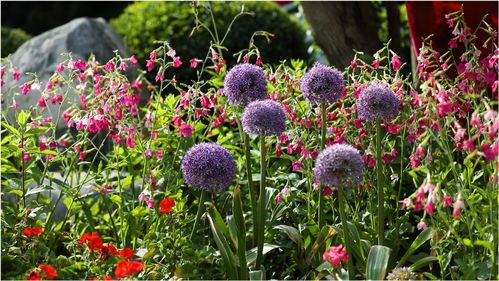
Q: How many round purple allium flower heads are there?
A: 6